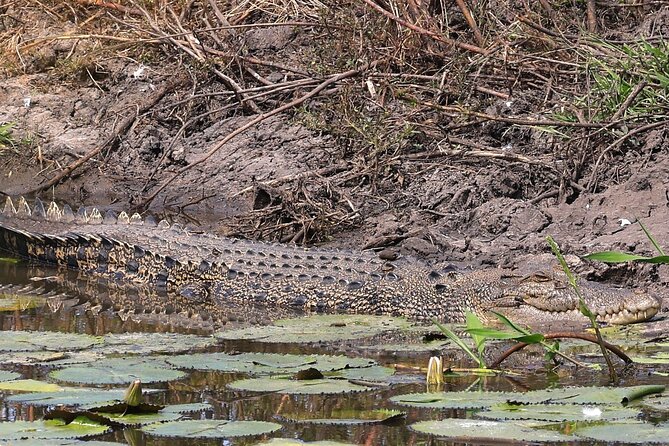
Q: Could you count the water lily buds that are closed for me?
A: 2